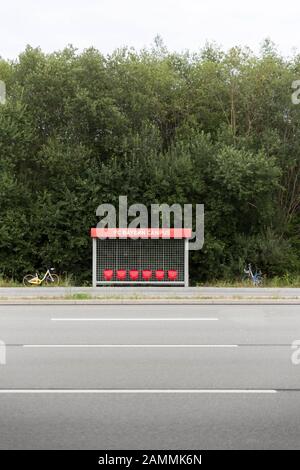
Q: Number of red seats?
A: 6